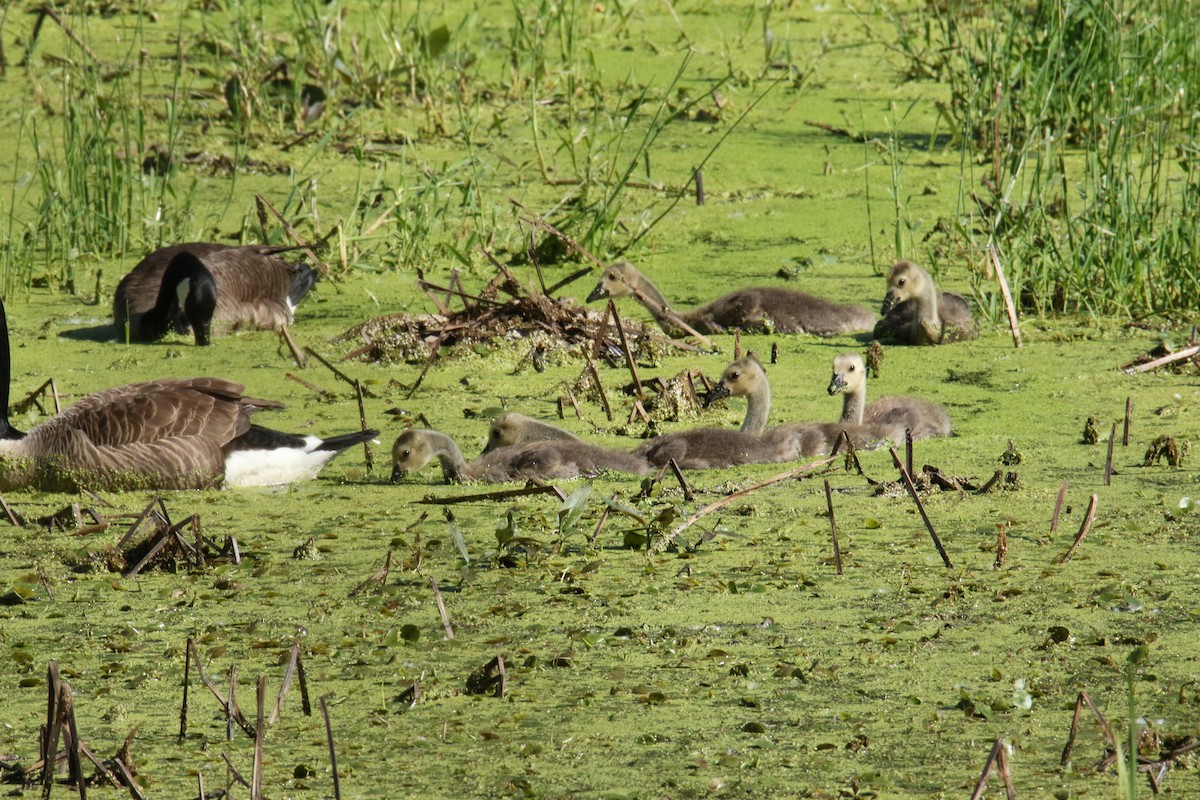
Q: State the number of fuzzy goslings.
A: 6